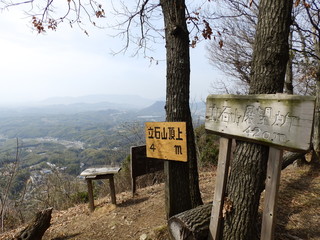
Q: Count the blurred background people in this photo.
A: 0